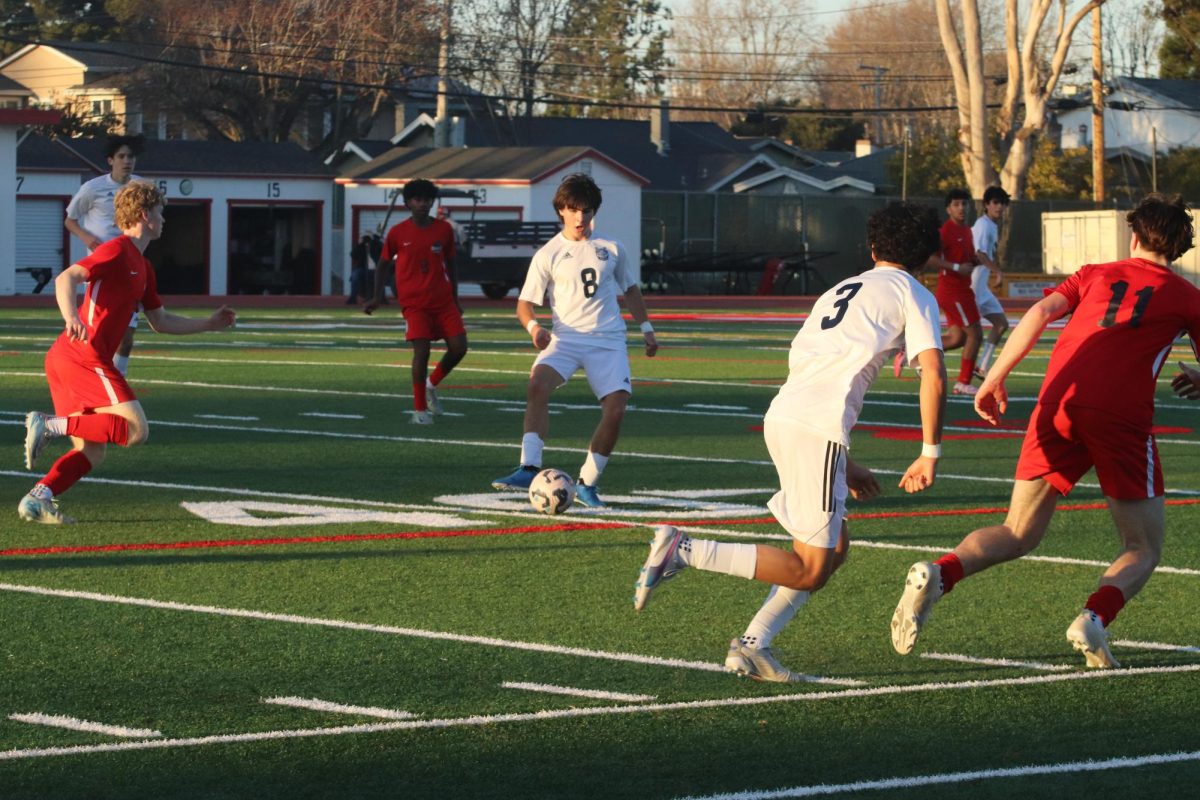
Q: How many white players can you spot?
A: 4